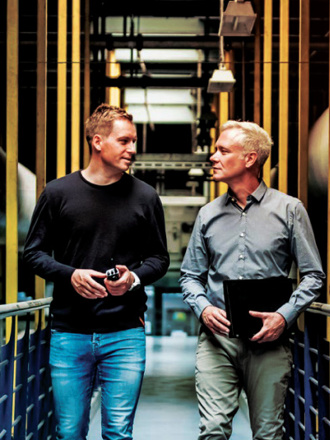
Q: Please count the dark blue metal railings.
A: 2